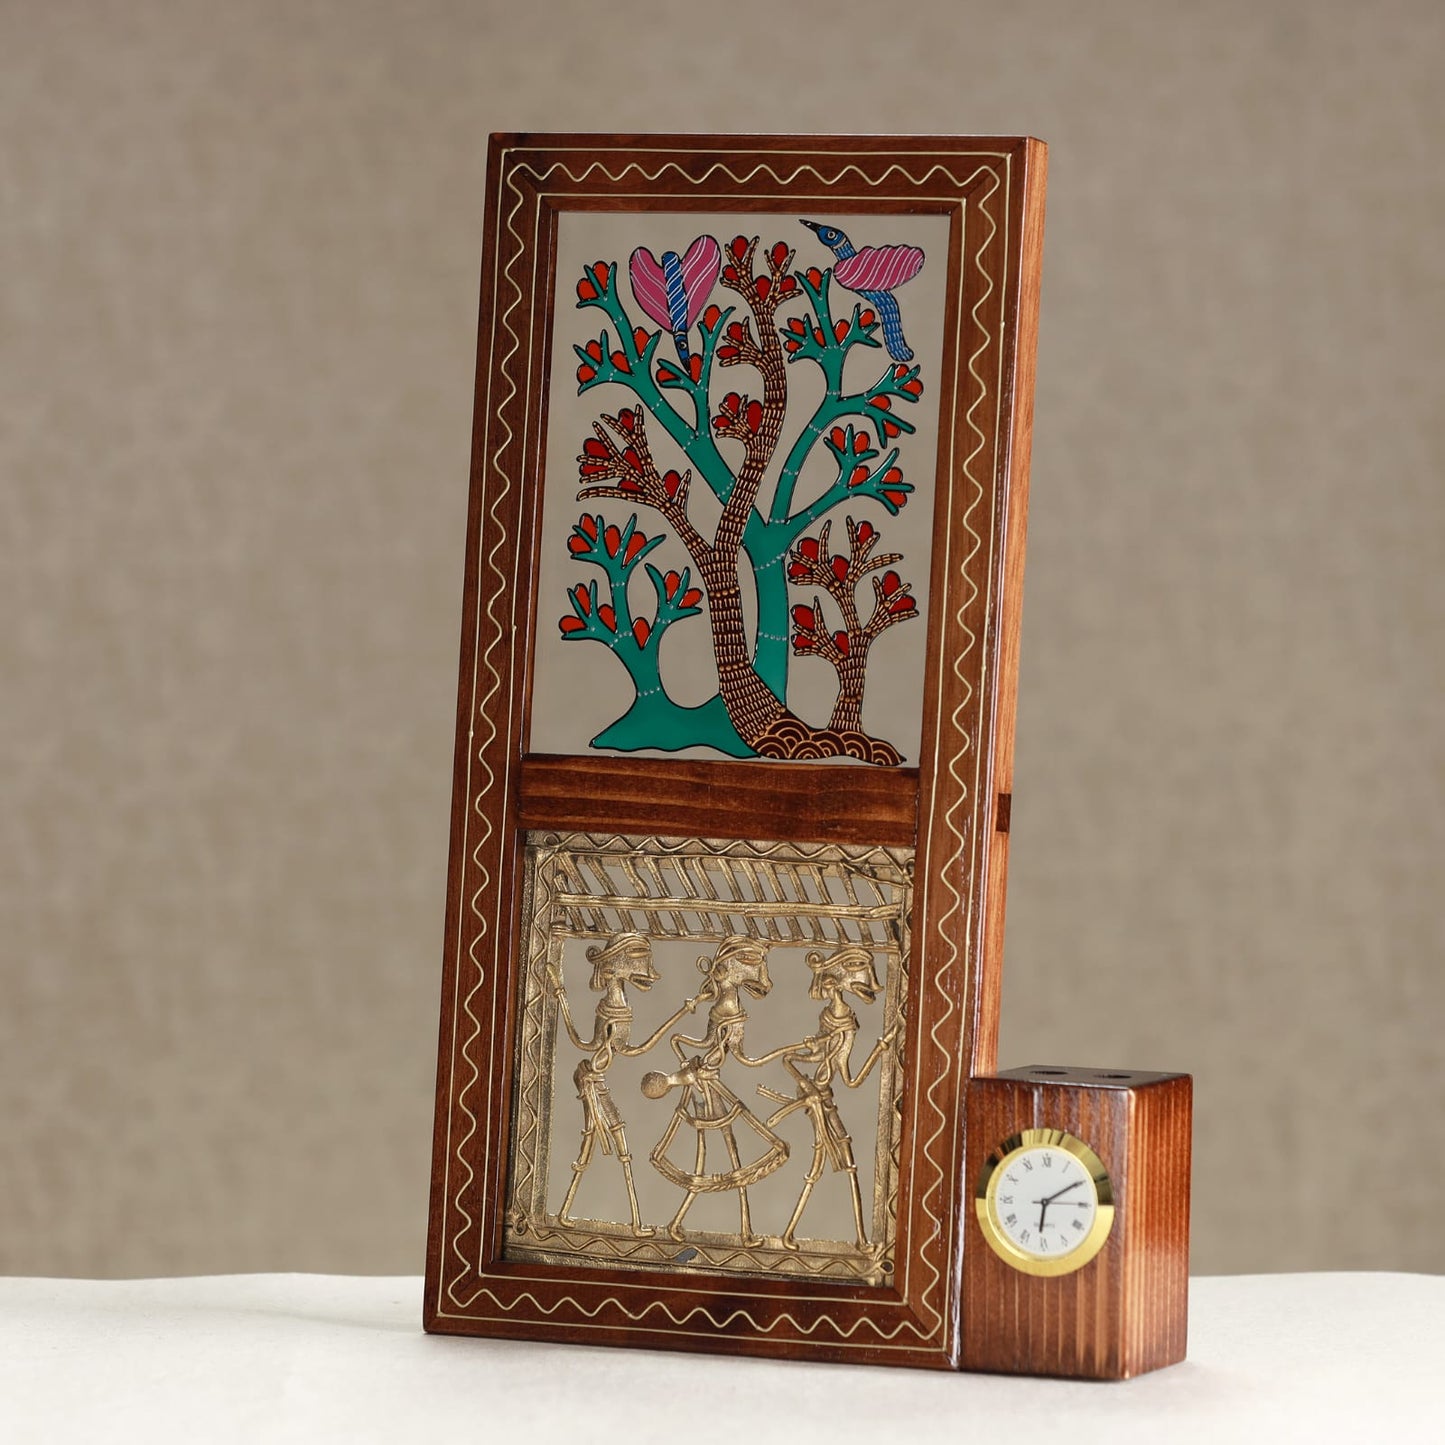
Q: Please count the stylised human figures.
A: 3